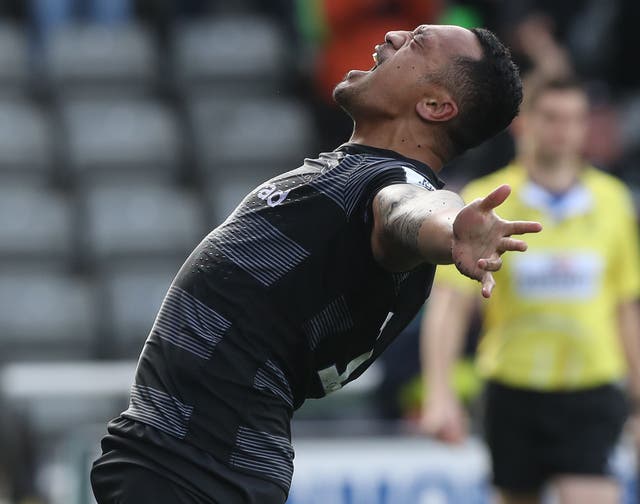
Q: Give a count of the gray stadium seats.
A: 11